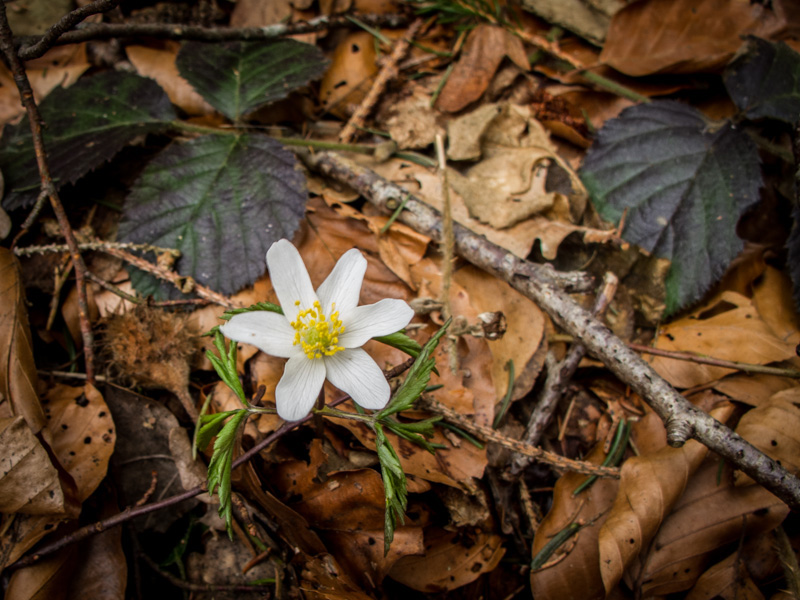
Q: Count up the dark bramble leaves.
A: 5